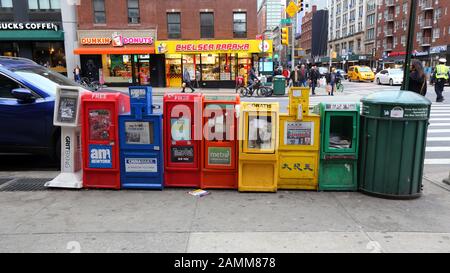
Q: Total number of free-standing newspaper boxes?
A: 8